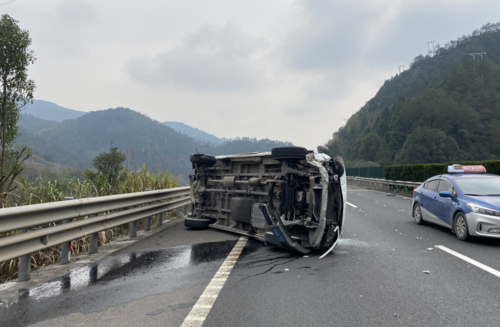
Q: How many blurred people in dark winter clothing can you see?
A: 0